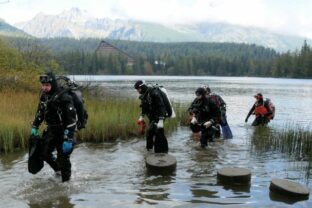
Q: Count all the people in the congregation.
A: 5